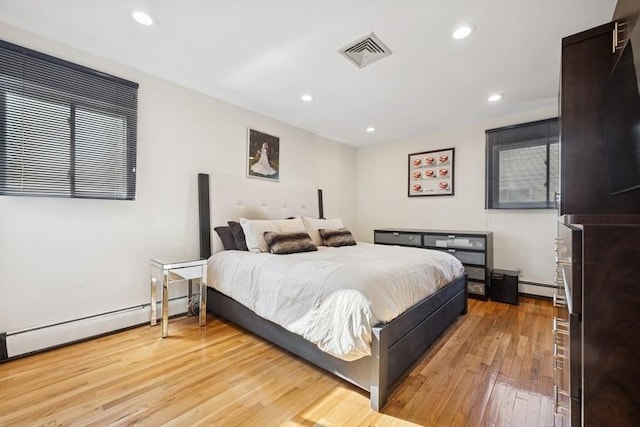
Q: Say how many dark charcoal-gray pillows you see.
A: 2